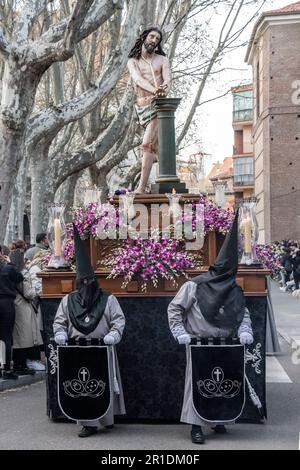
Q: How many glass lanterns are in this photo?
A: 6